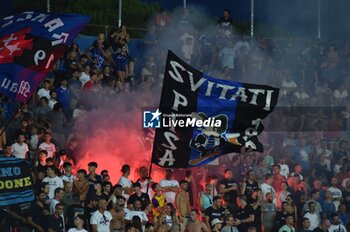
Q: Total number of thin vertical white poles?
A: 5